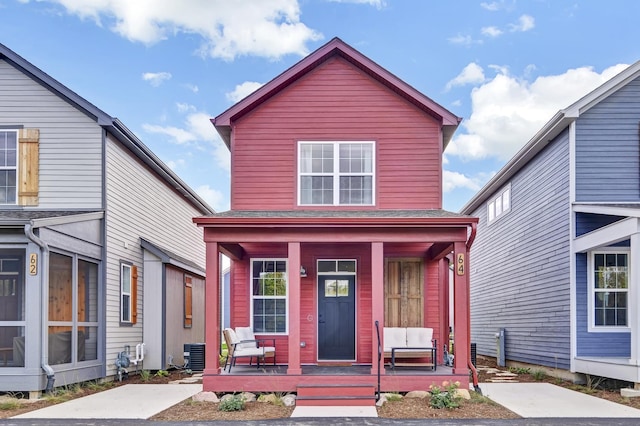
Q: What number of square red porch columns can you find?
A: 4